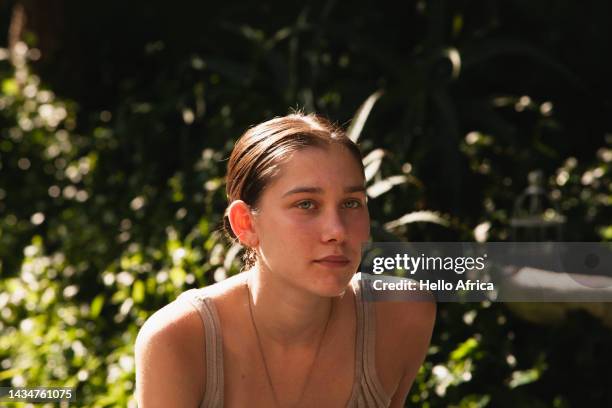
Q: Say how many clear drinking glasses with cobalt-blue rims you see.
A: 0